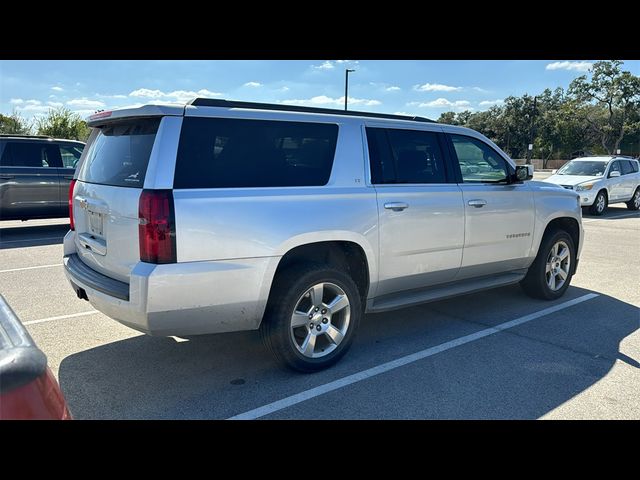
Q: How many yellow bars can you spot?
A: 0